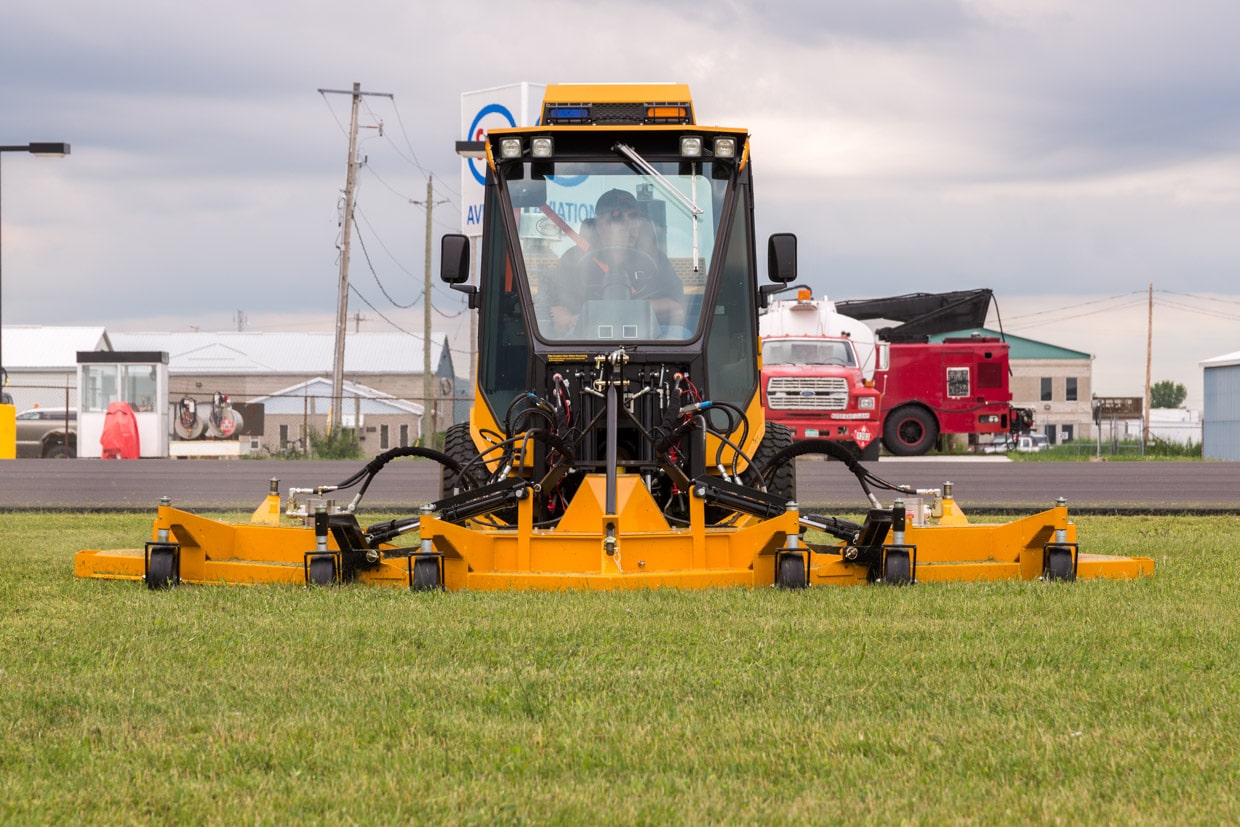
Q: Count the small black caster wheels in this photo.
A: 6